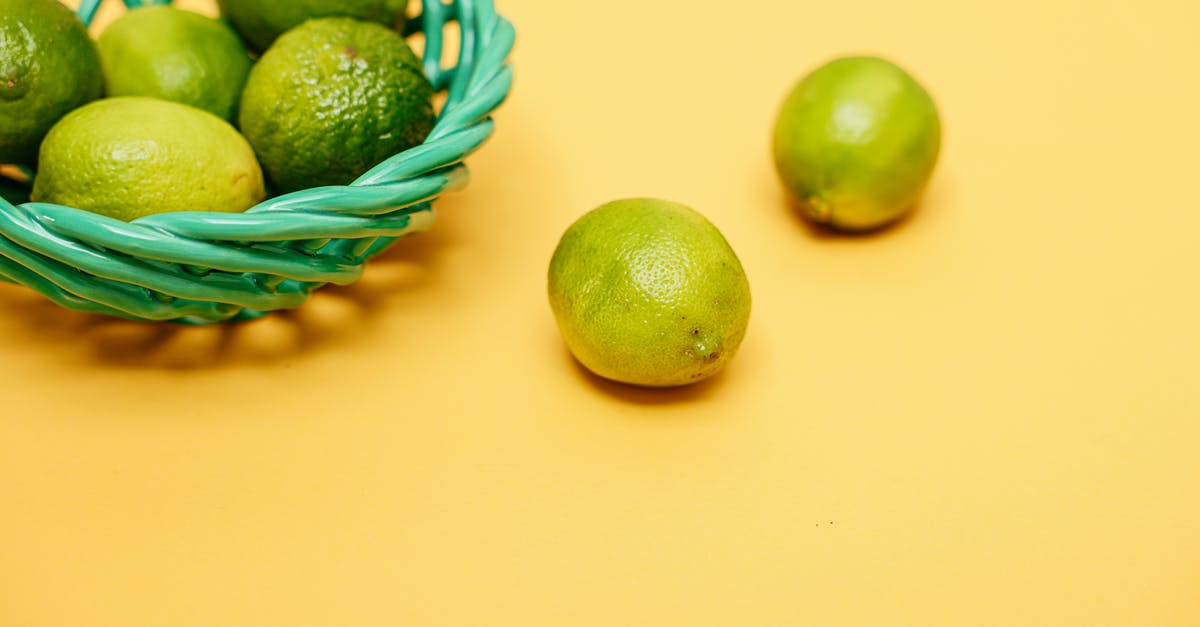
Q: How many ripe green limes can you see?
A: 7